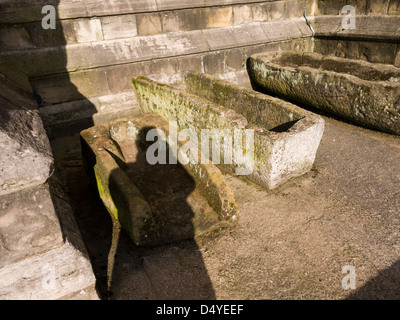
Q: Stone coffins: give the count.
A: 3